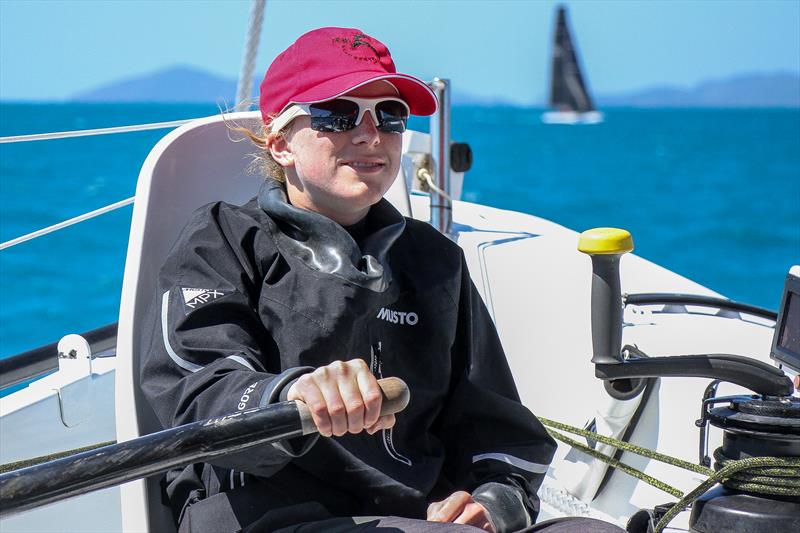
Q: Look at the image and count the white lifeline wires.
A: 2